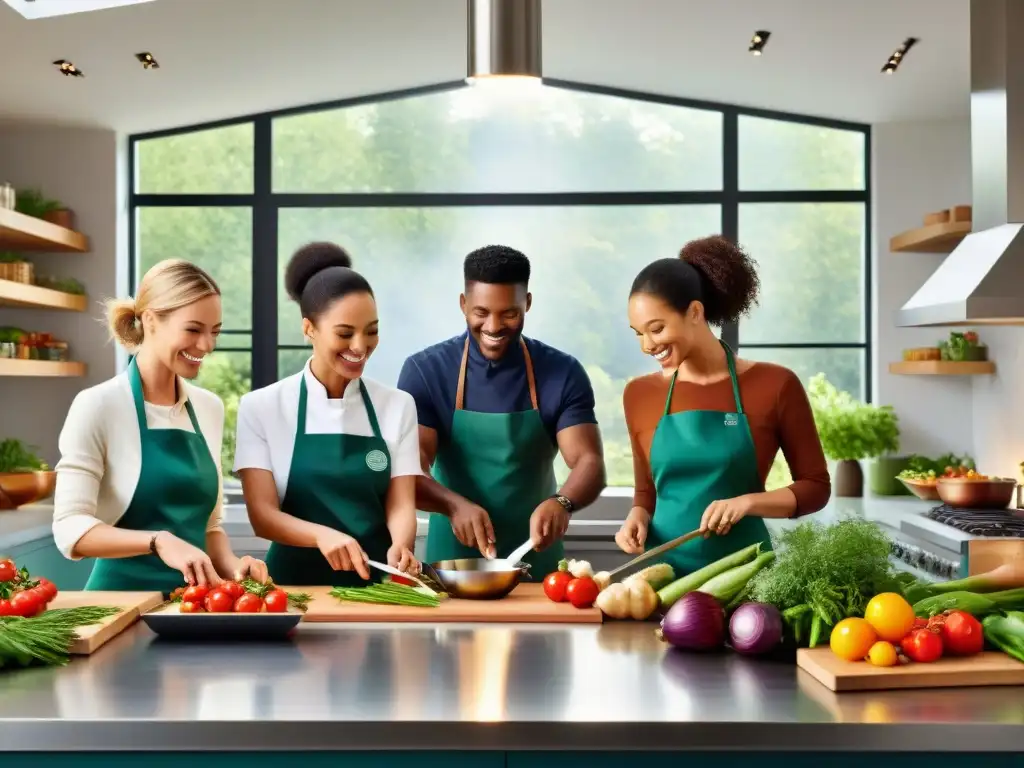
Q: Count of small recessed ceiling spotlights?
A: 4